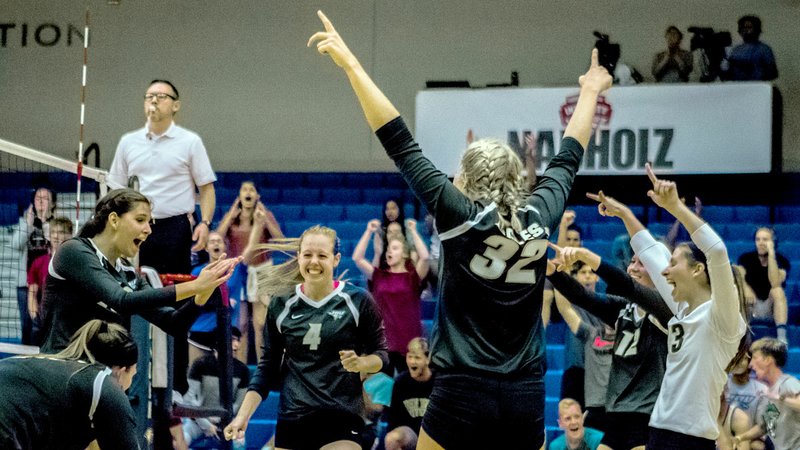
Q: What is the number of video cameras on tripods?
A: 2